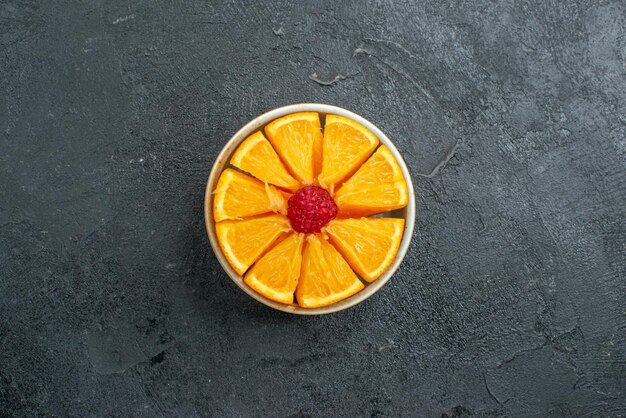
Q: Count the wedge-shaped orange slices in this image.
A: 9